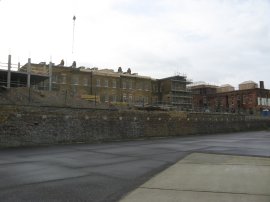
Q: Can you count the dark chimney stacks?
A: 5